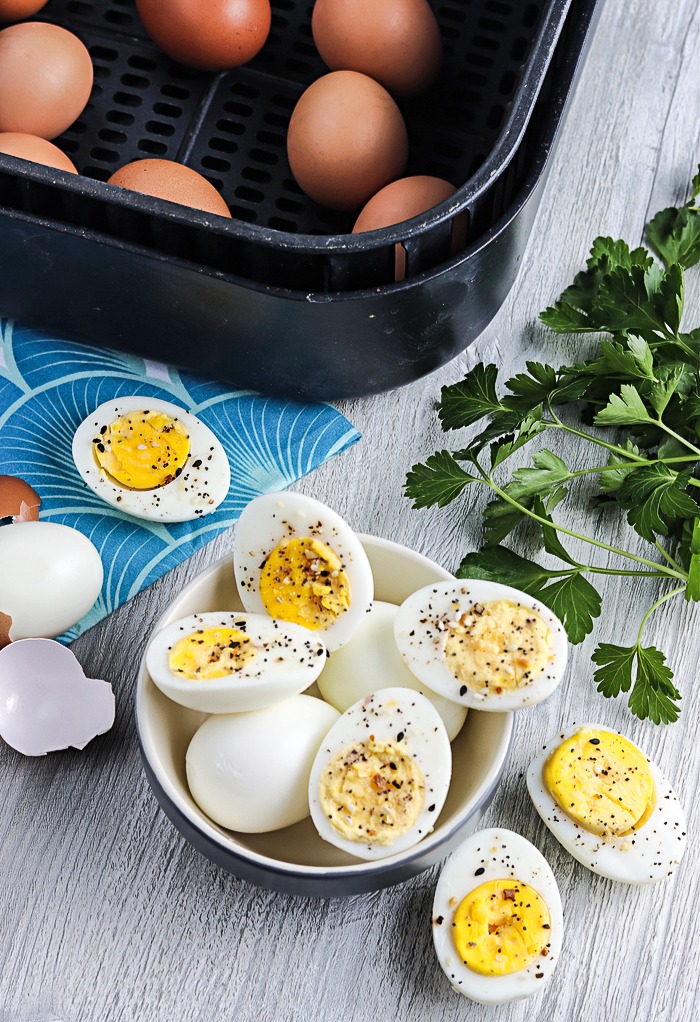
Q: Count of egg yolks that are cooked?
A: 7